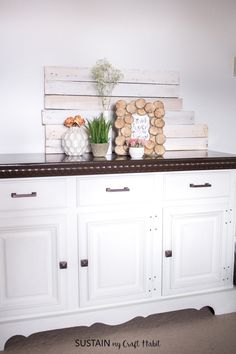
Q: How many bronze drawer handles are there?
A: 3